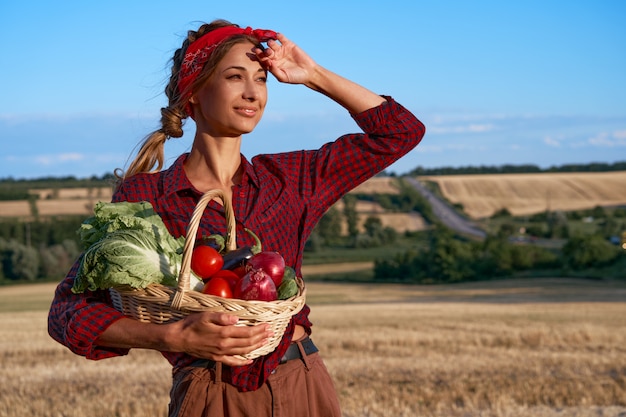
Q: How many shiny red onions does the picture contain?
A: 2